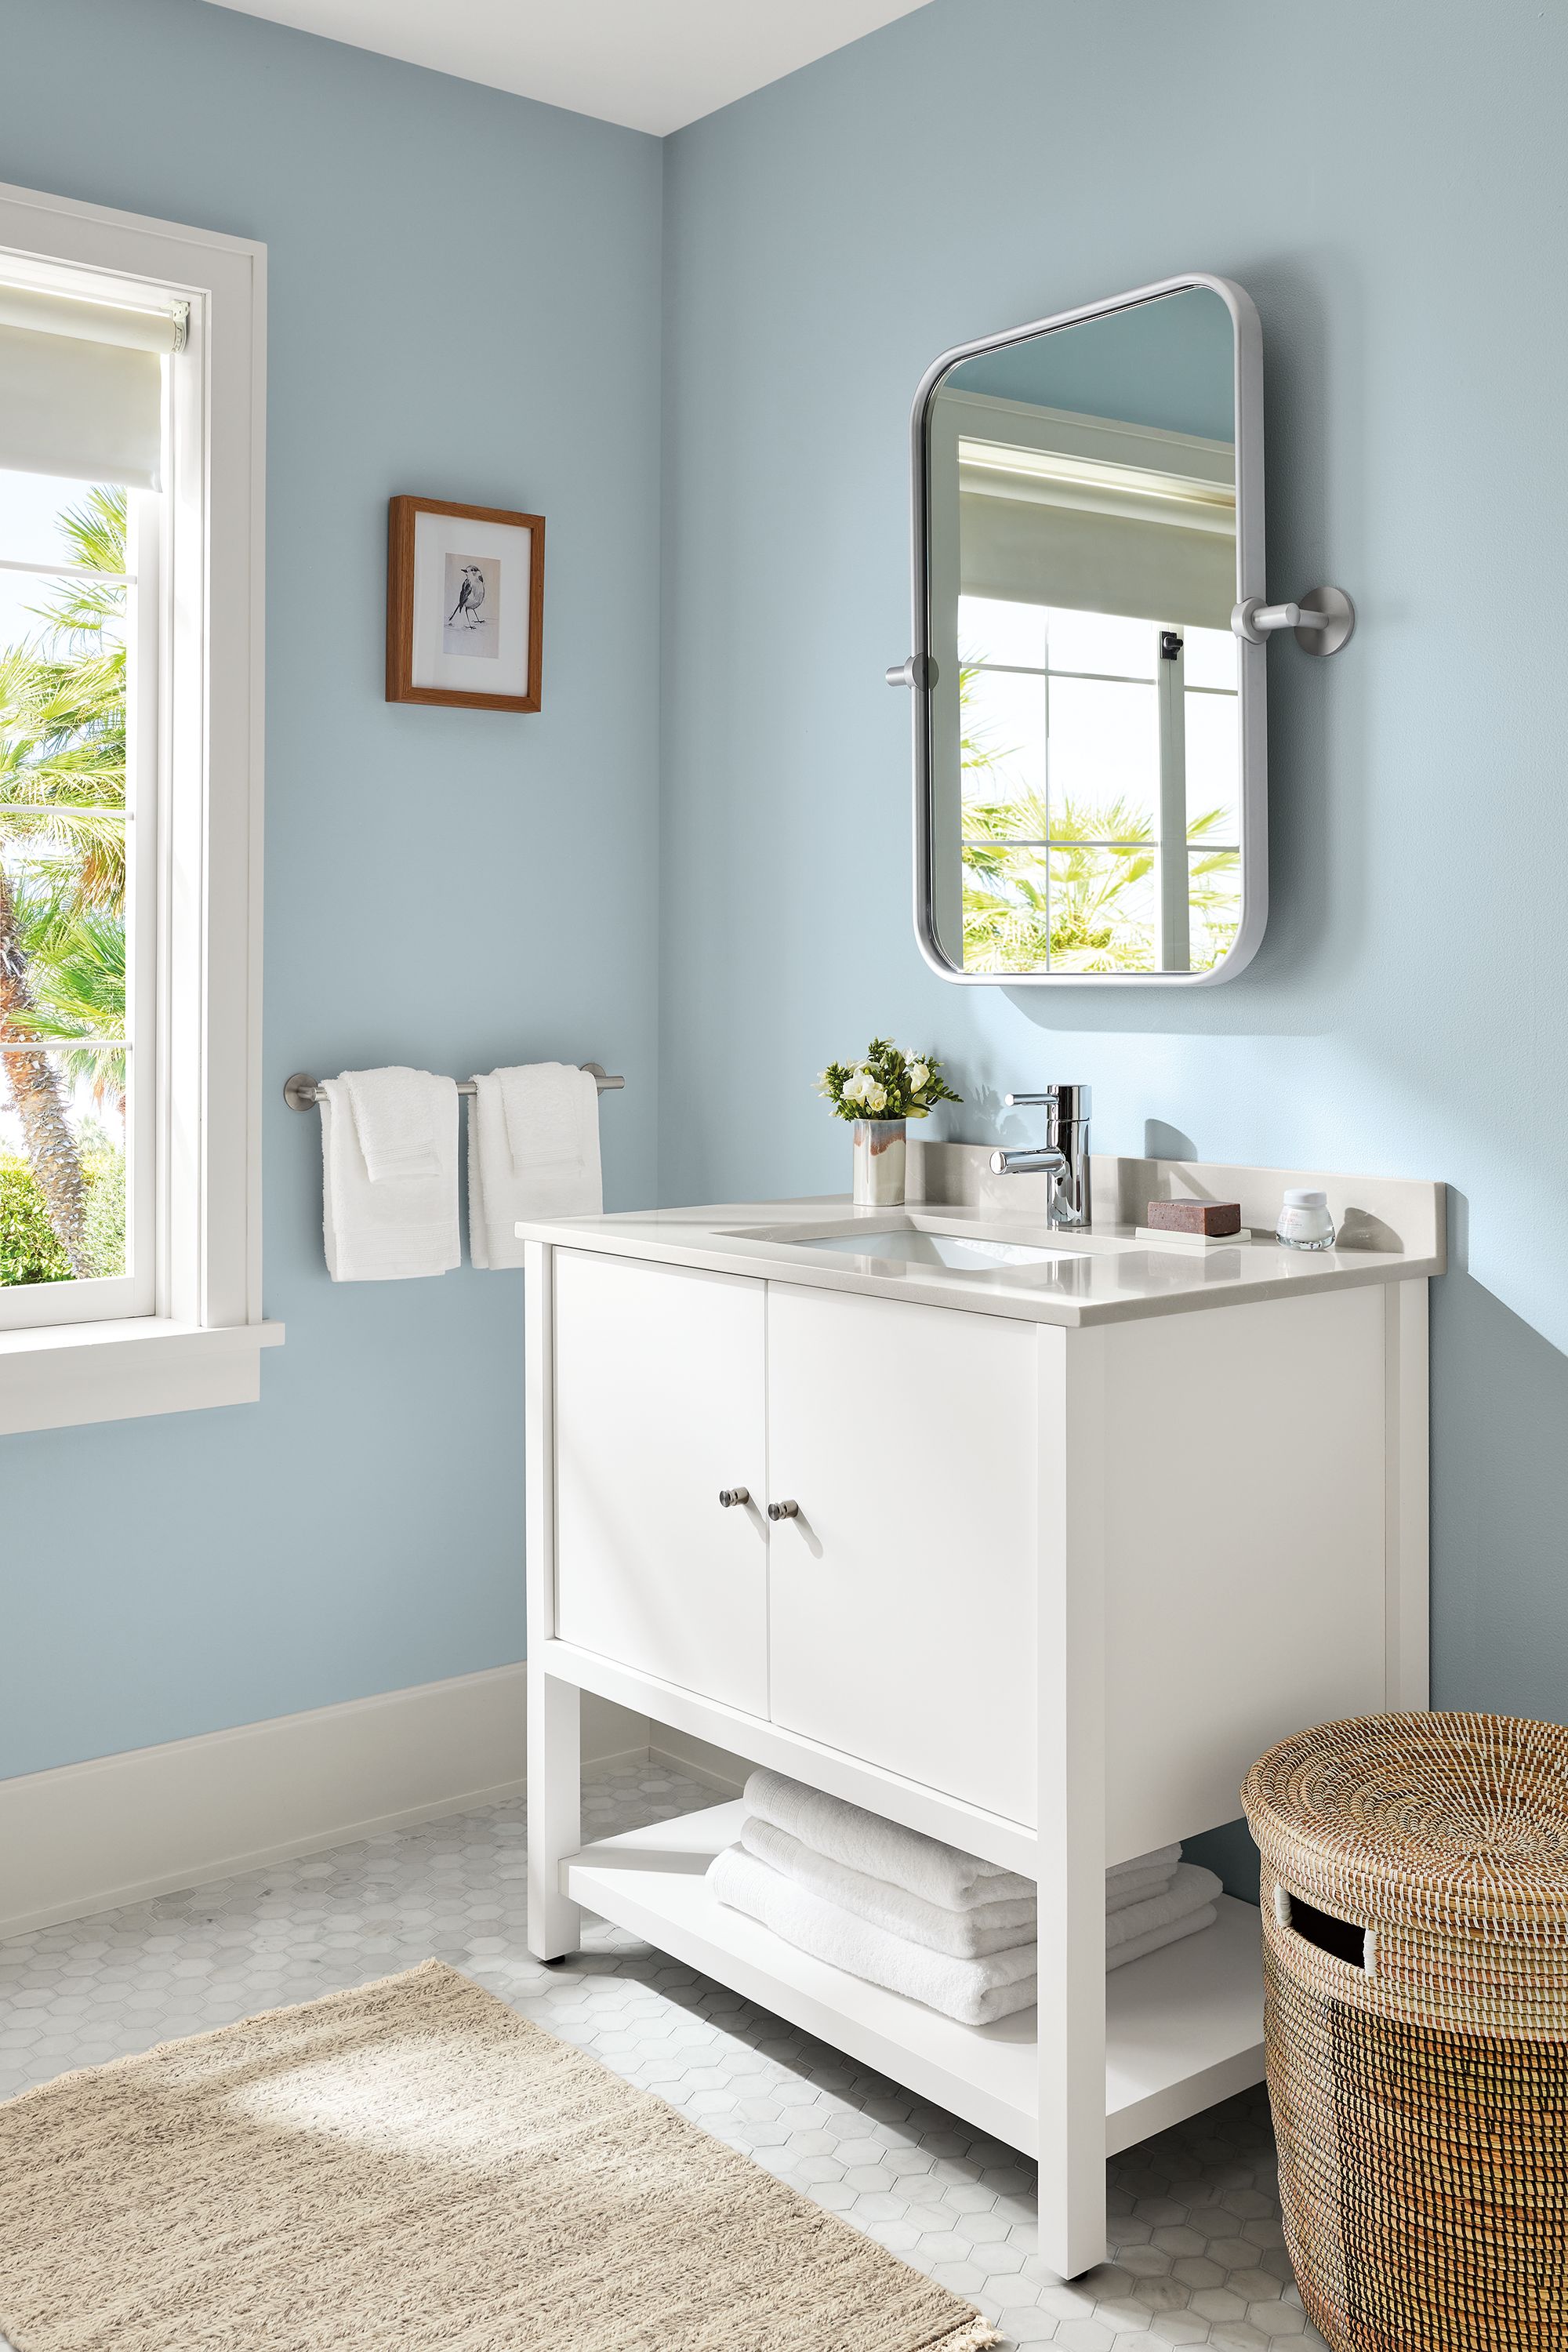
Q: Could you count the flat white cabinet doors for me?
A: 2